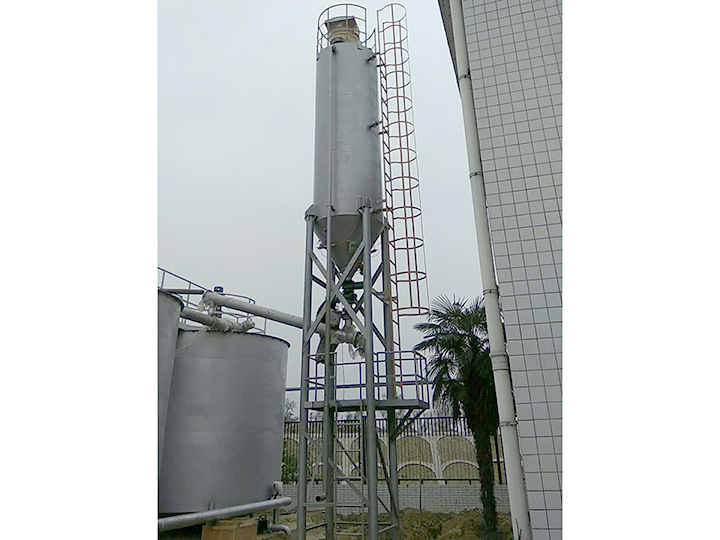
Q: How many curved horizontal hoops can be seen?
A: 12